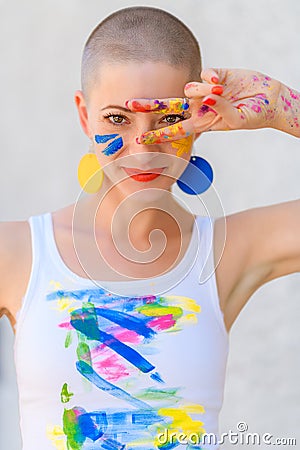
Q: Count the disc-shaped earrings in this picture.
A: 2